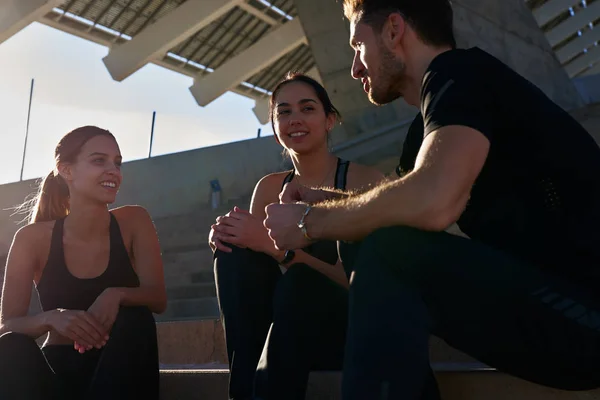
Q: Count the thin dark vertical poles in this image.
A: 3